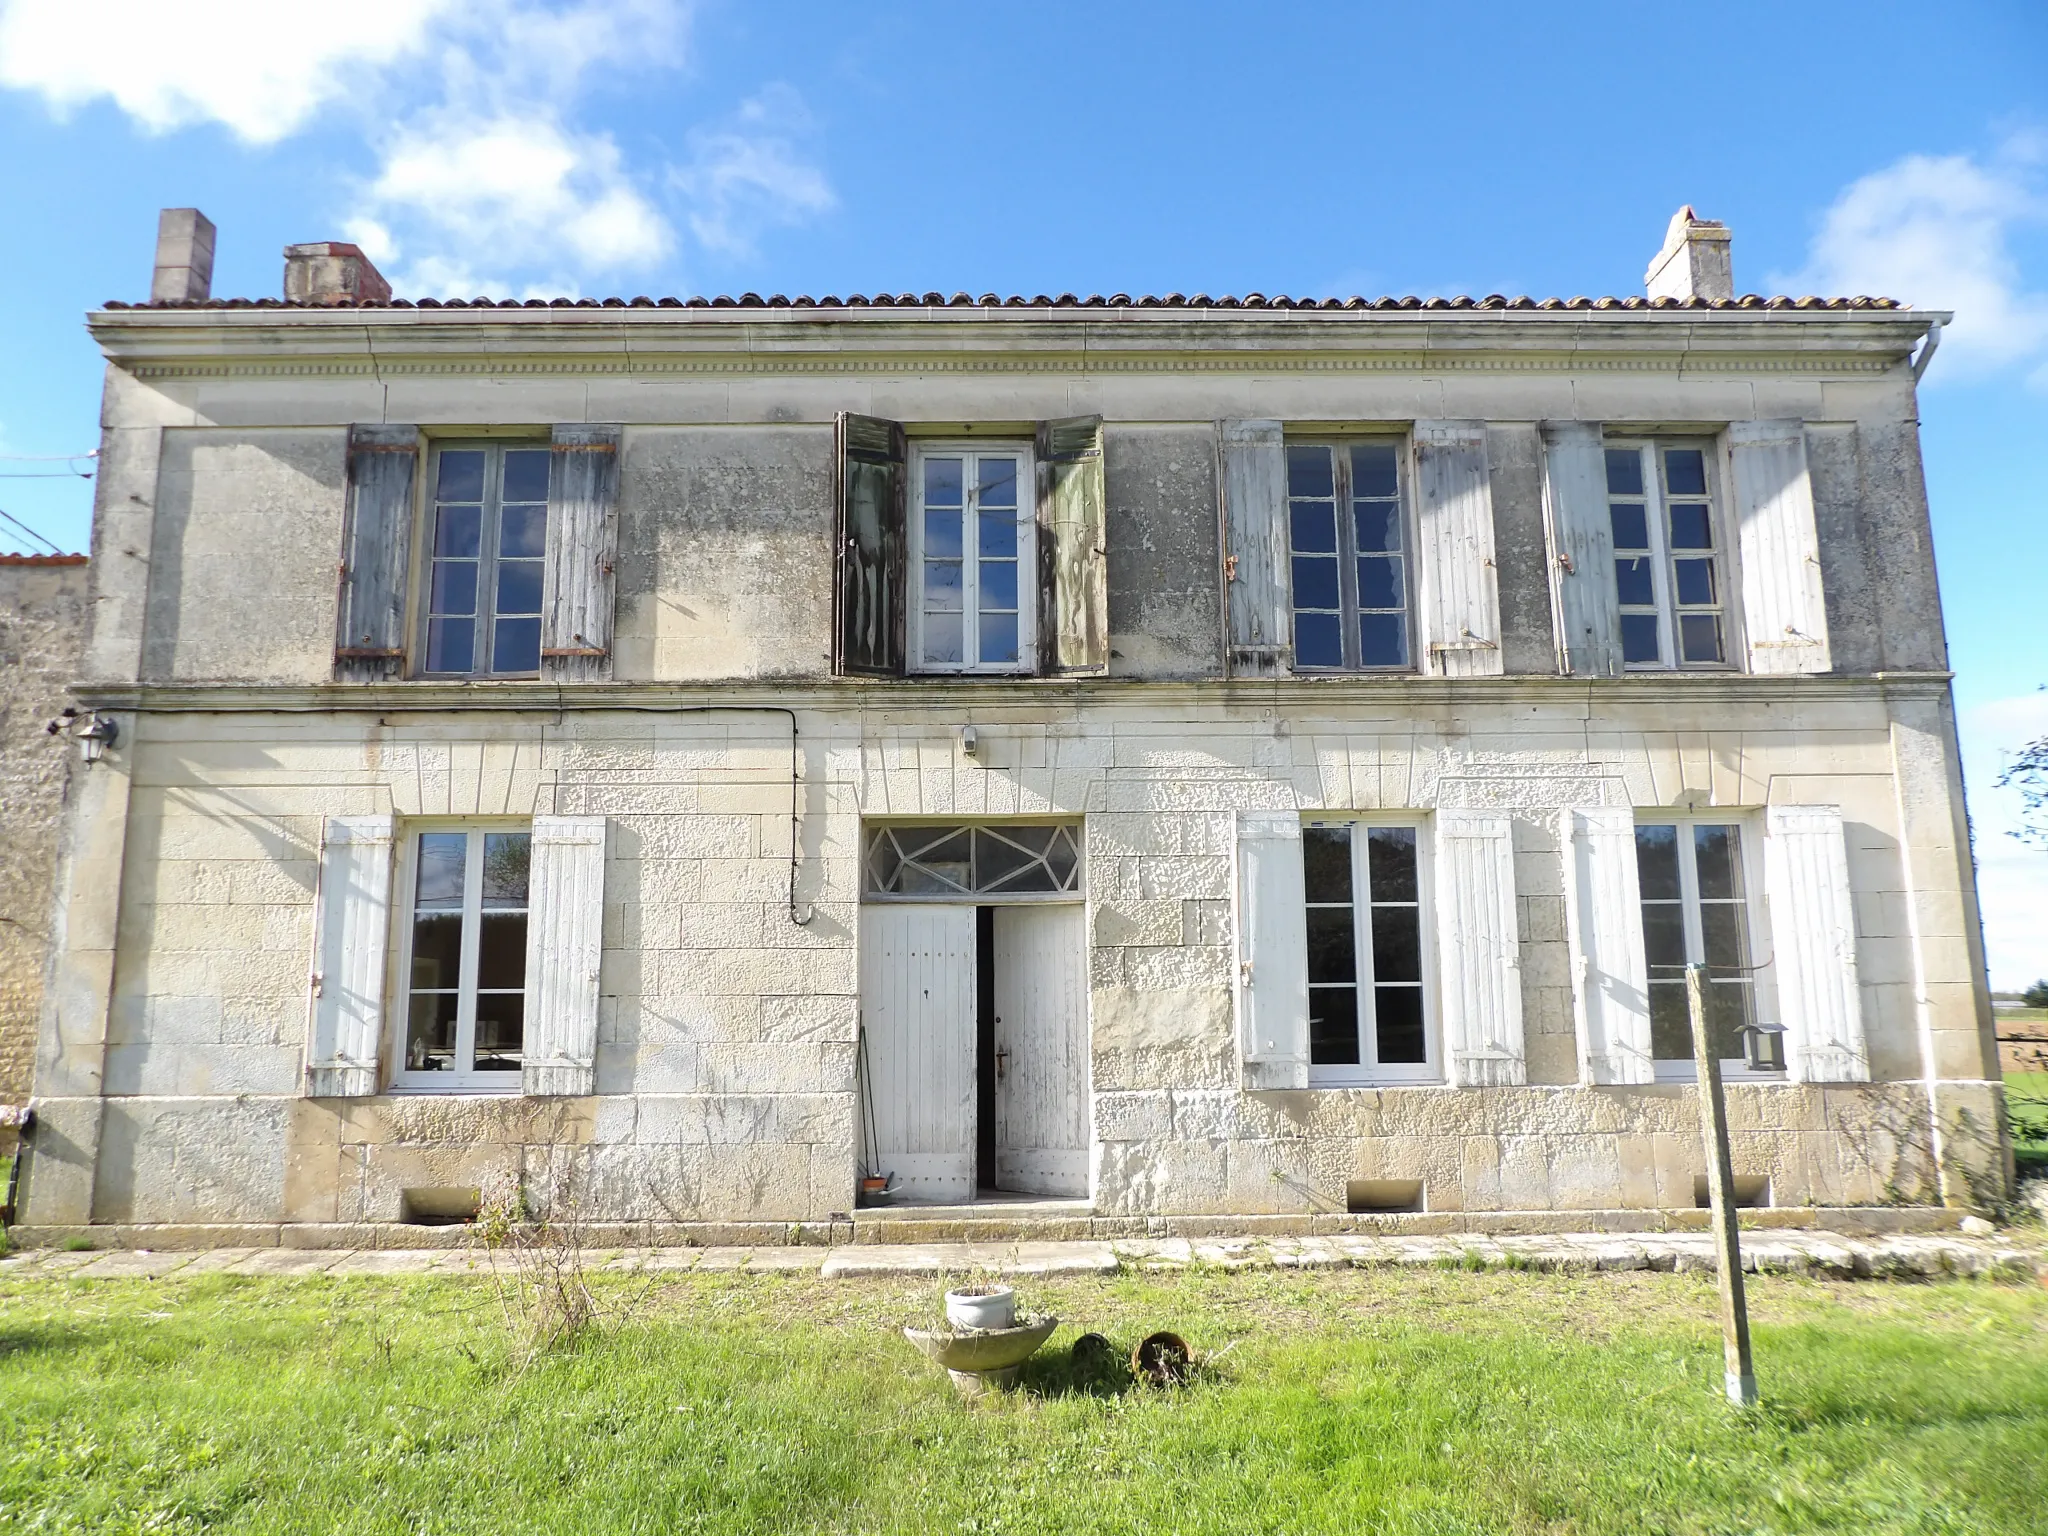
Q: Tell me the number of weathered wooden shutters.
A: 14